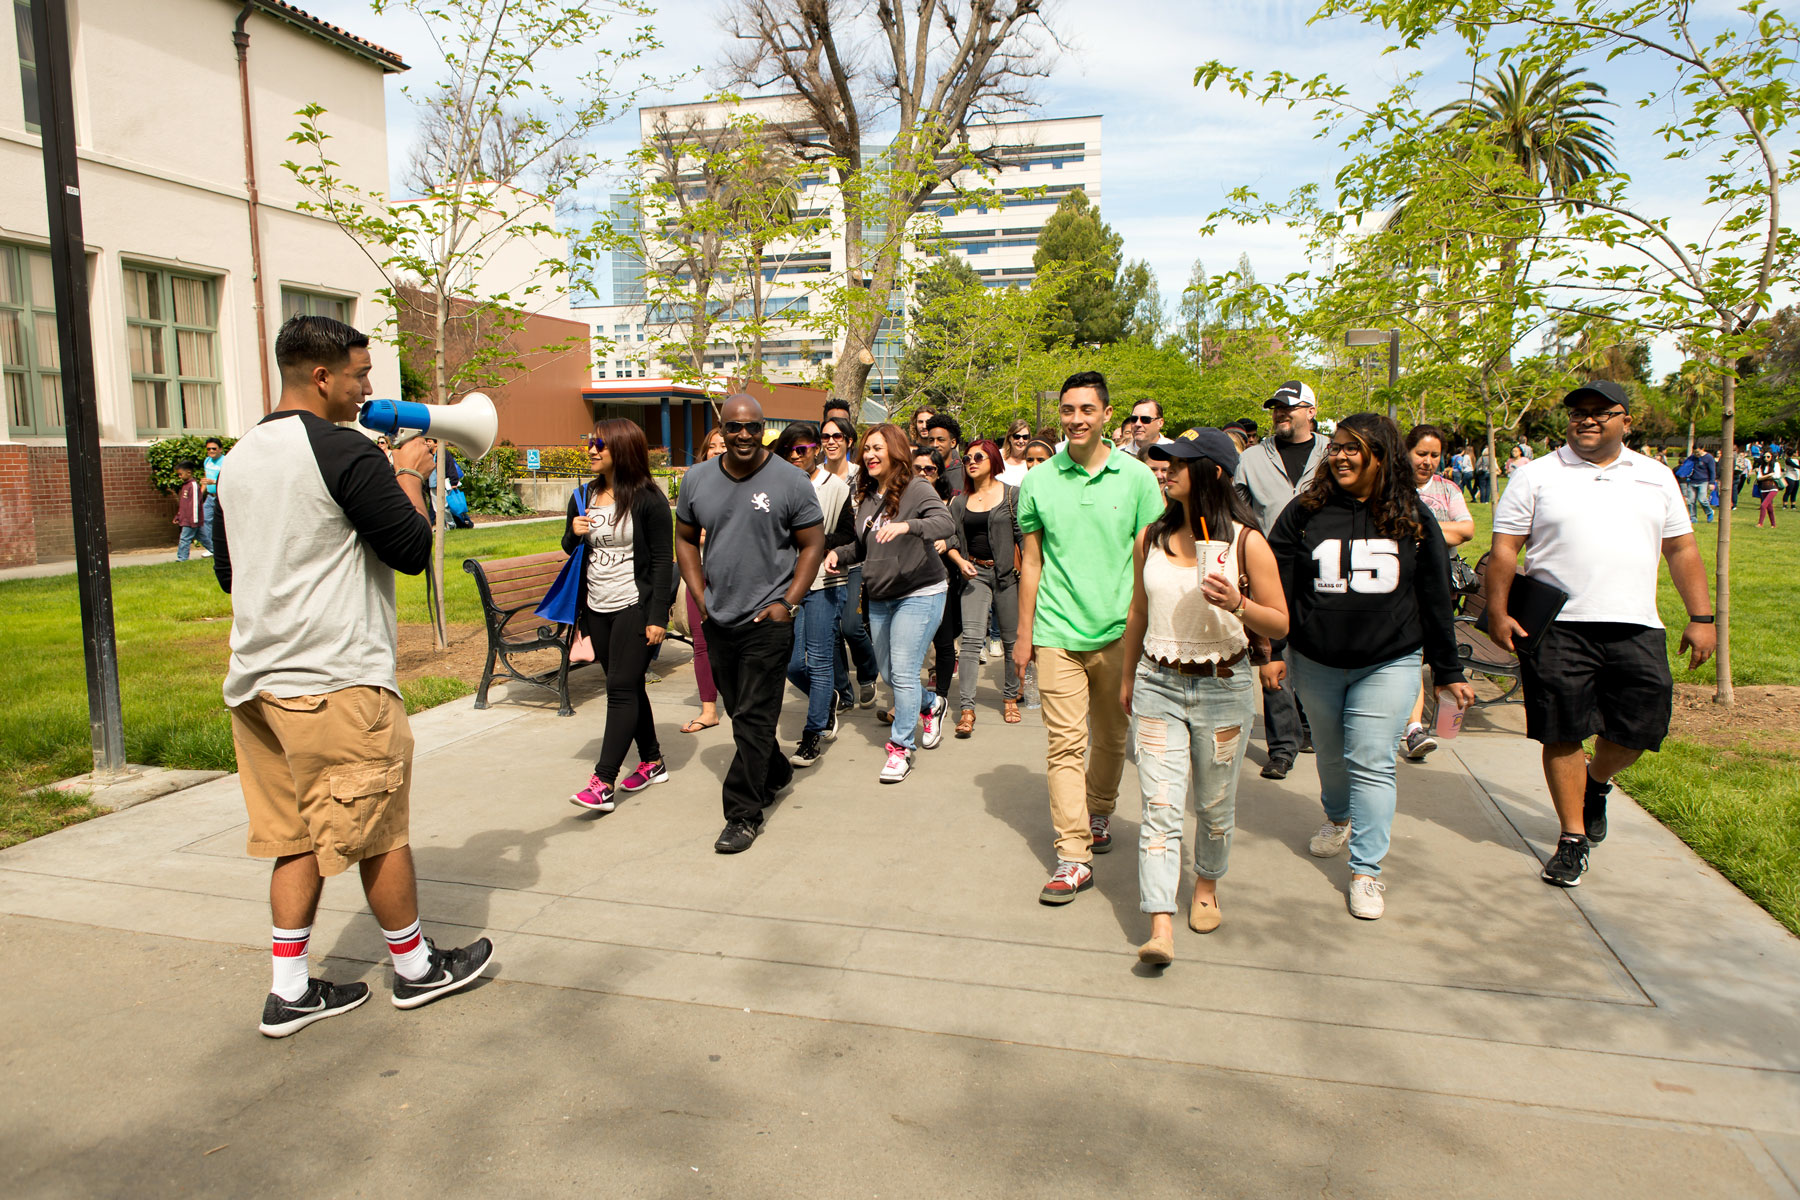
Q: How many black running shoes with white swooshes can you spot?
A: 2